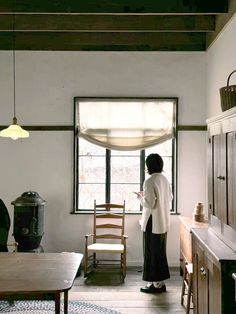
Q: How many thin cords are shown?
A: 1